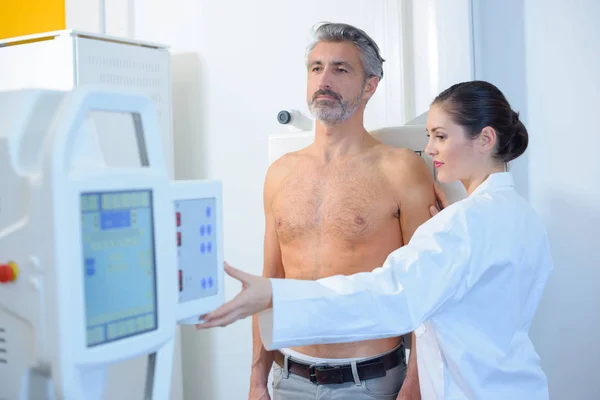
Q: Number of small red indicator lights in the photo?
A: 3